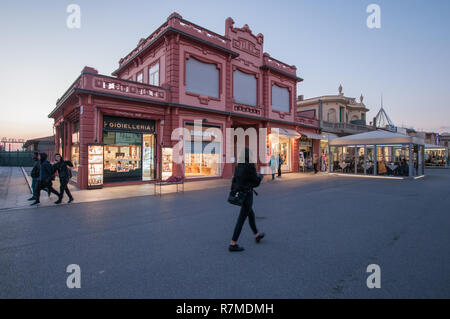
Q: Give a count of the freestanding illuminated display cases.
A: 2